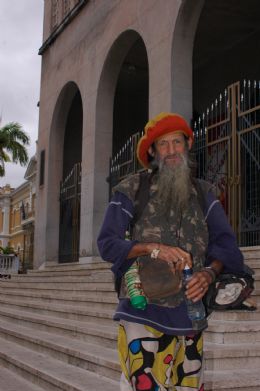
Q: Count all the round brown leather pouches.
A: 1